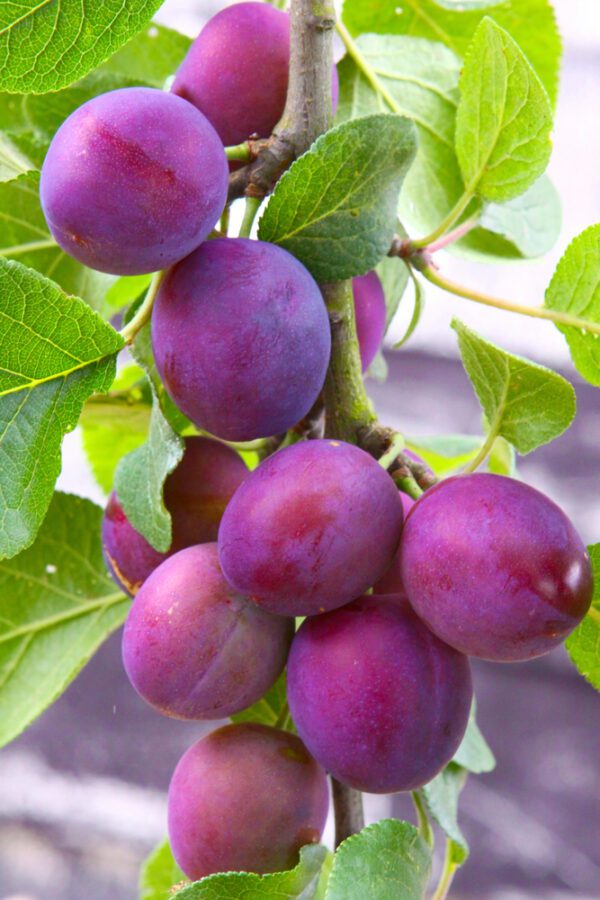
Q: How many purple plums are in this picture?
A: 11